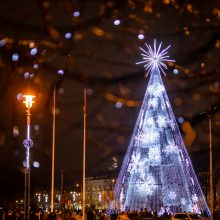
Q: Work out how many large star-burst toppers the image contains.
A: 1